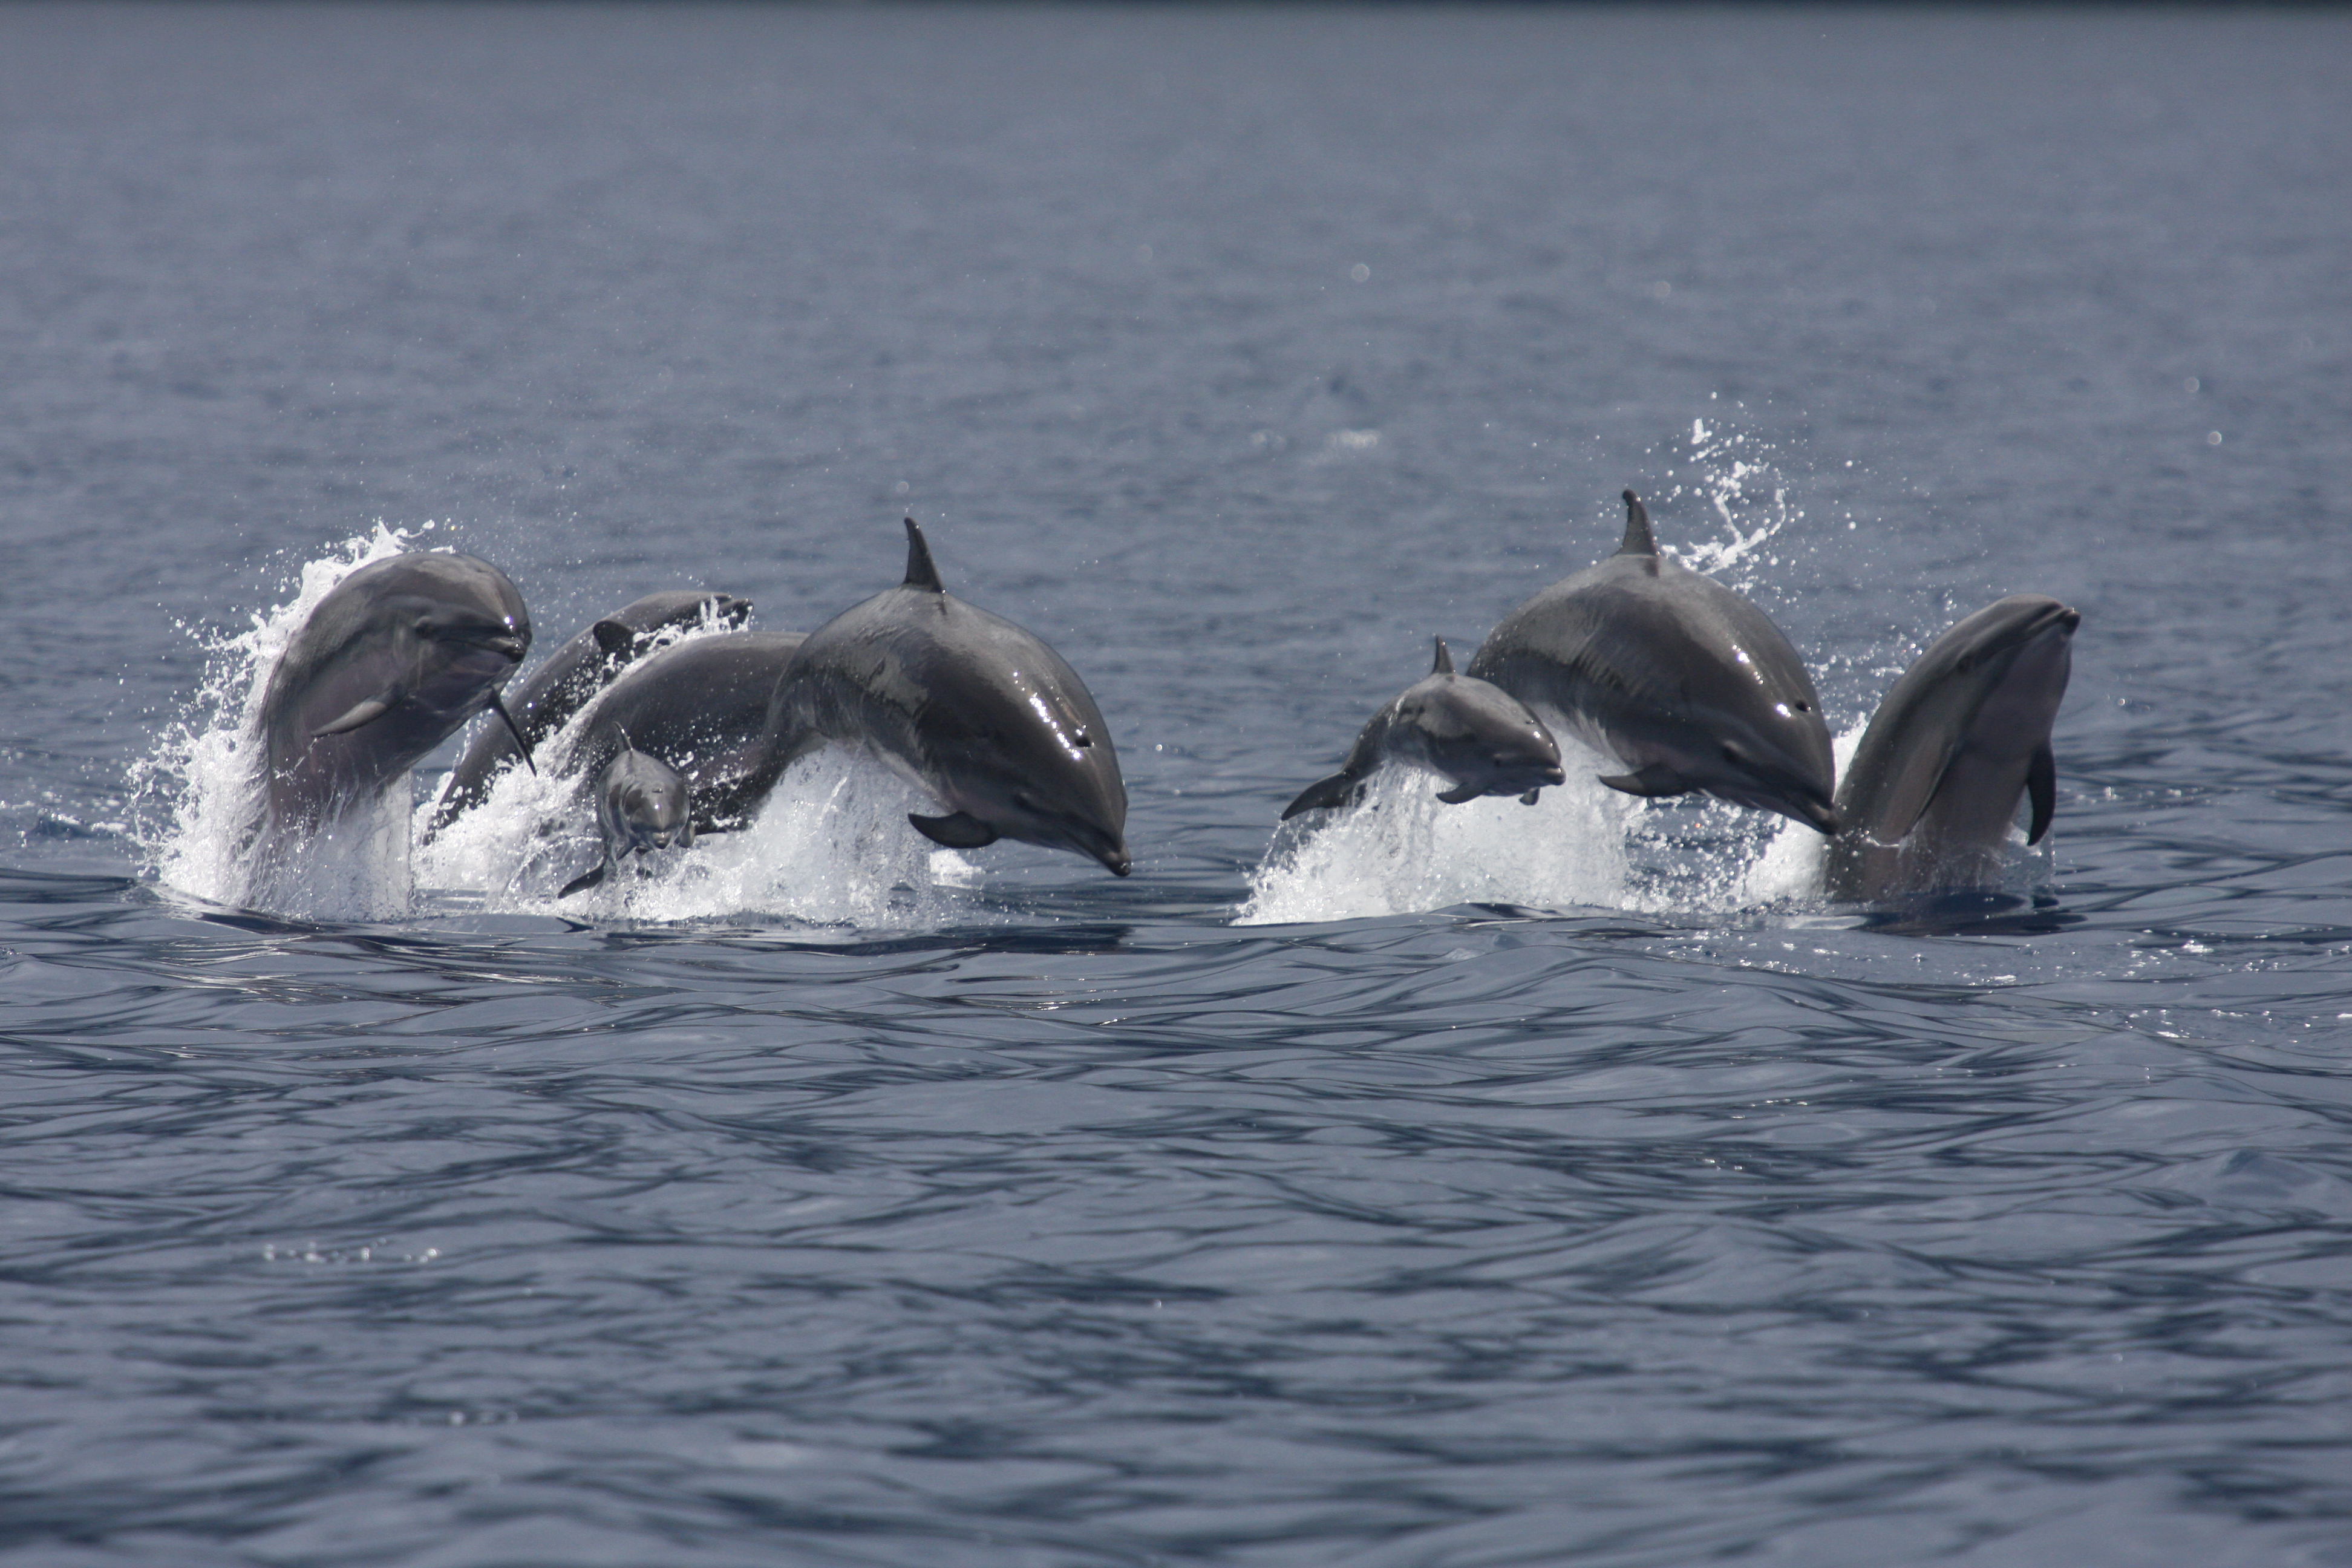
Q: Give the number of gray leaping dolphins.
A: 8